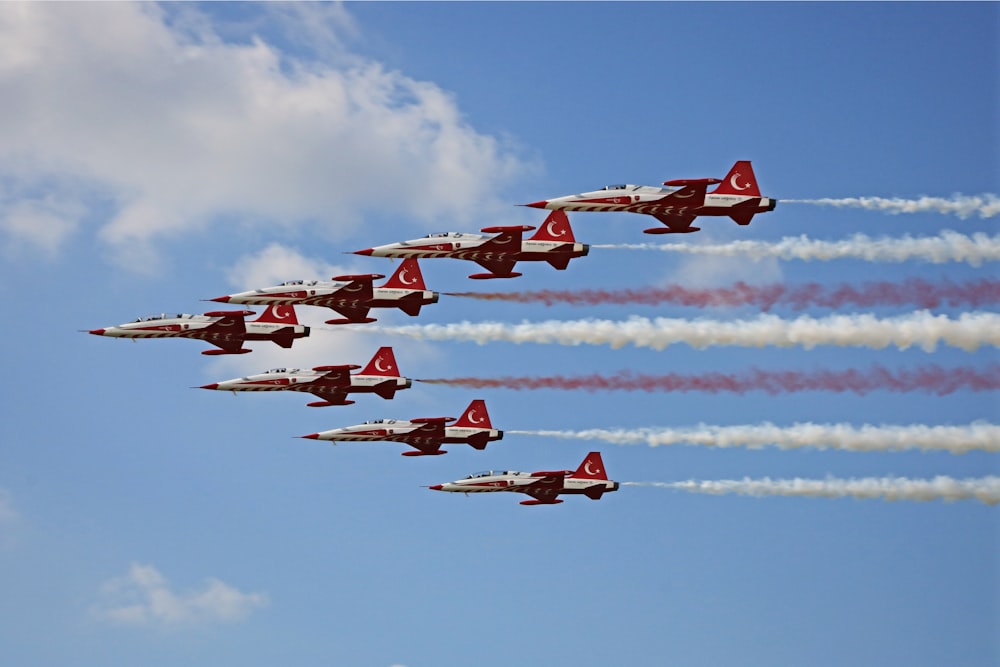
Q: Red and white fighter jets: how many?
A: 7